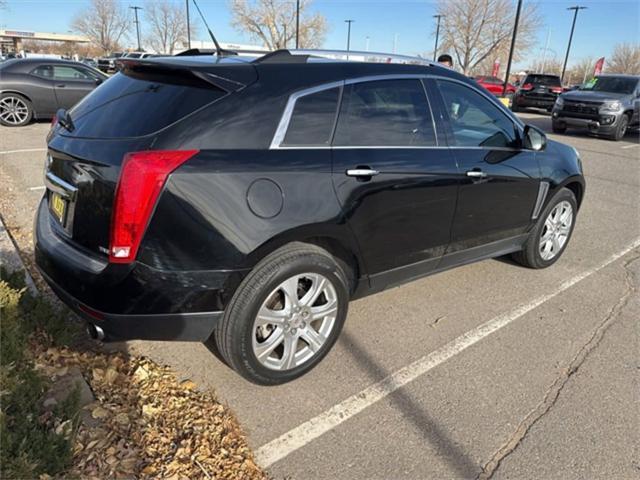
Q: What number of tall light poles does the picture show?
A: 7